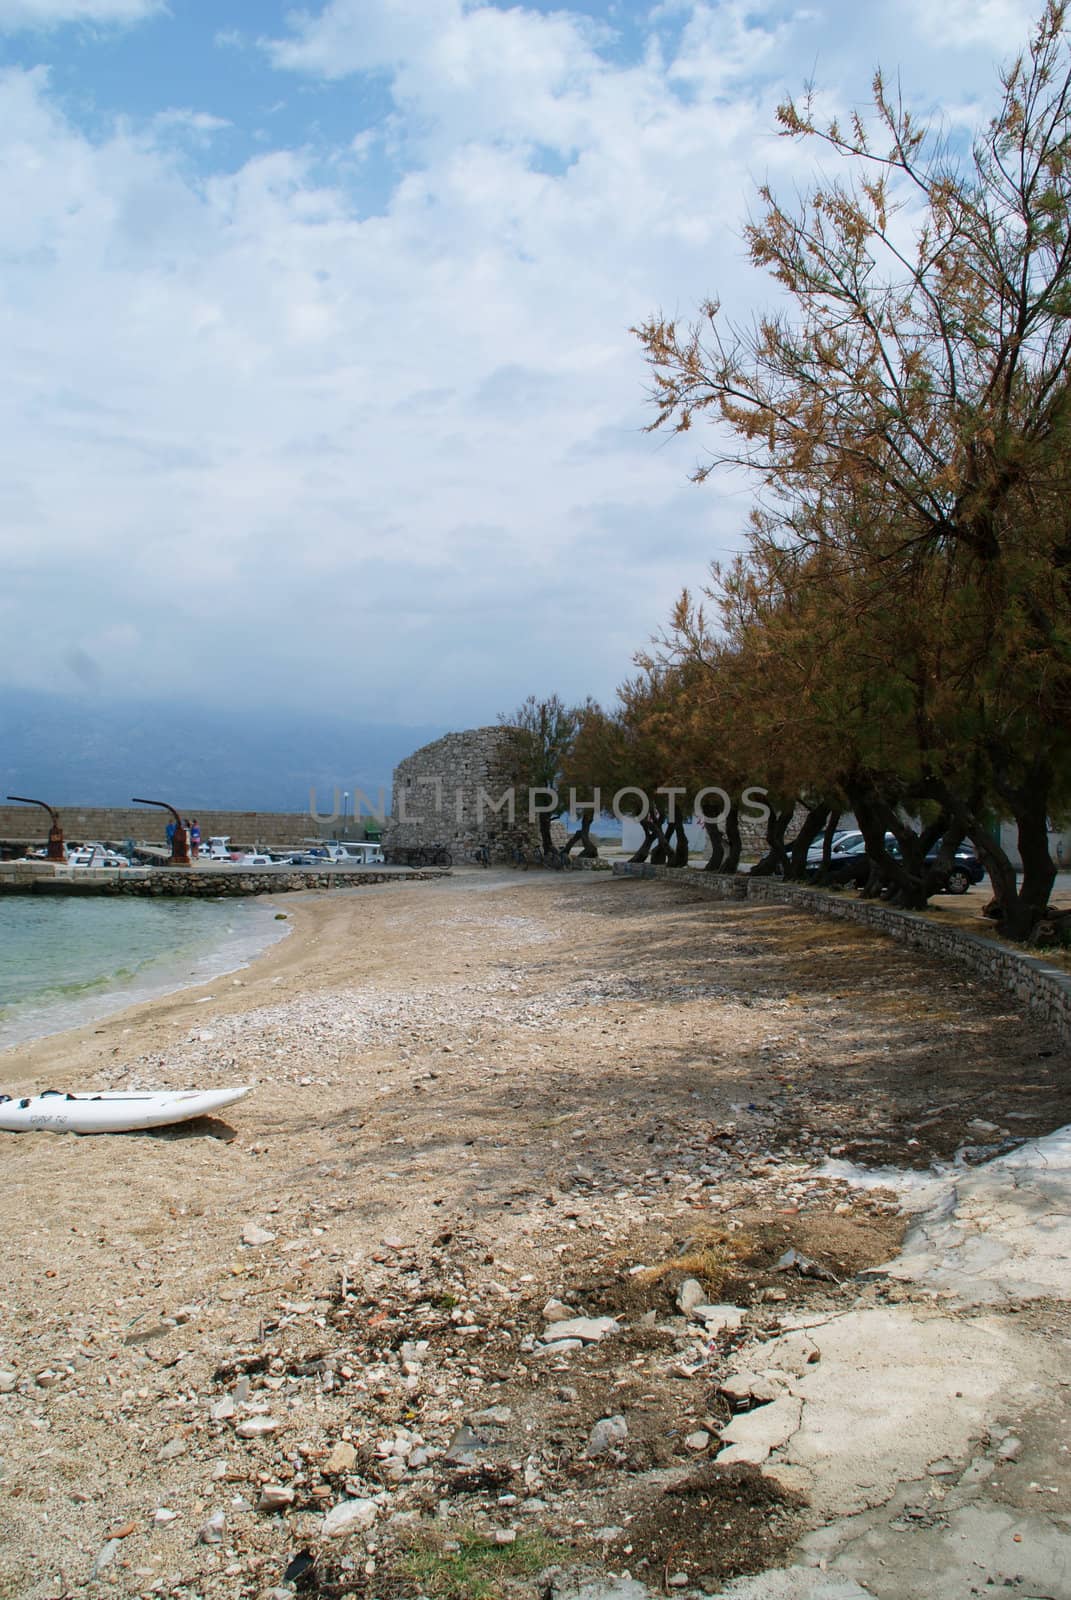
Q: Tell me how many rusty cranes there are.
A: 2